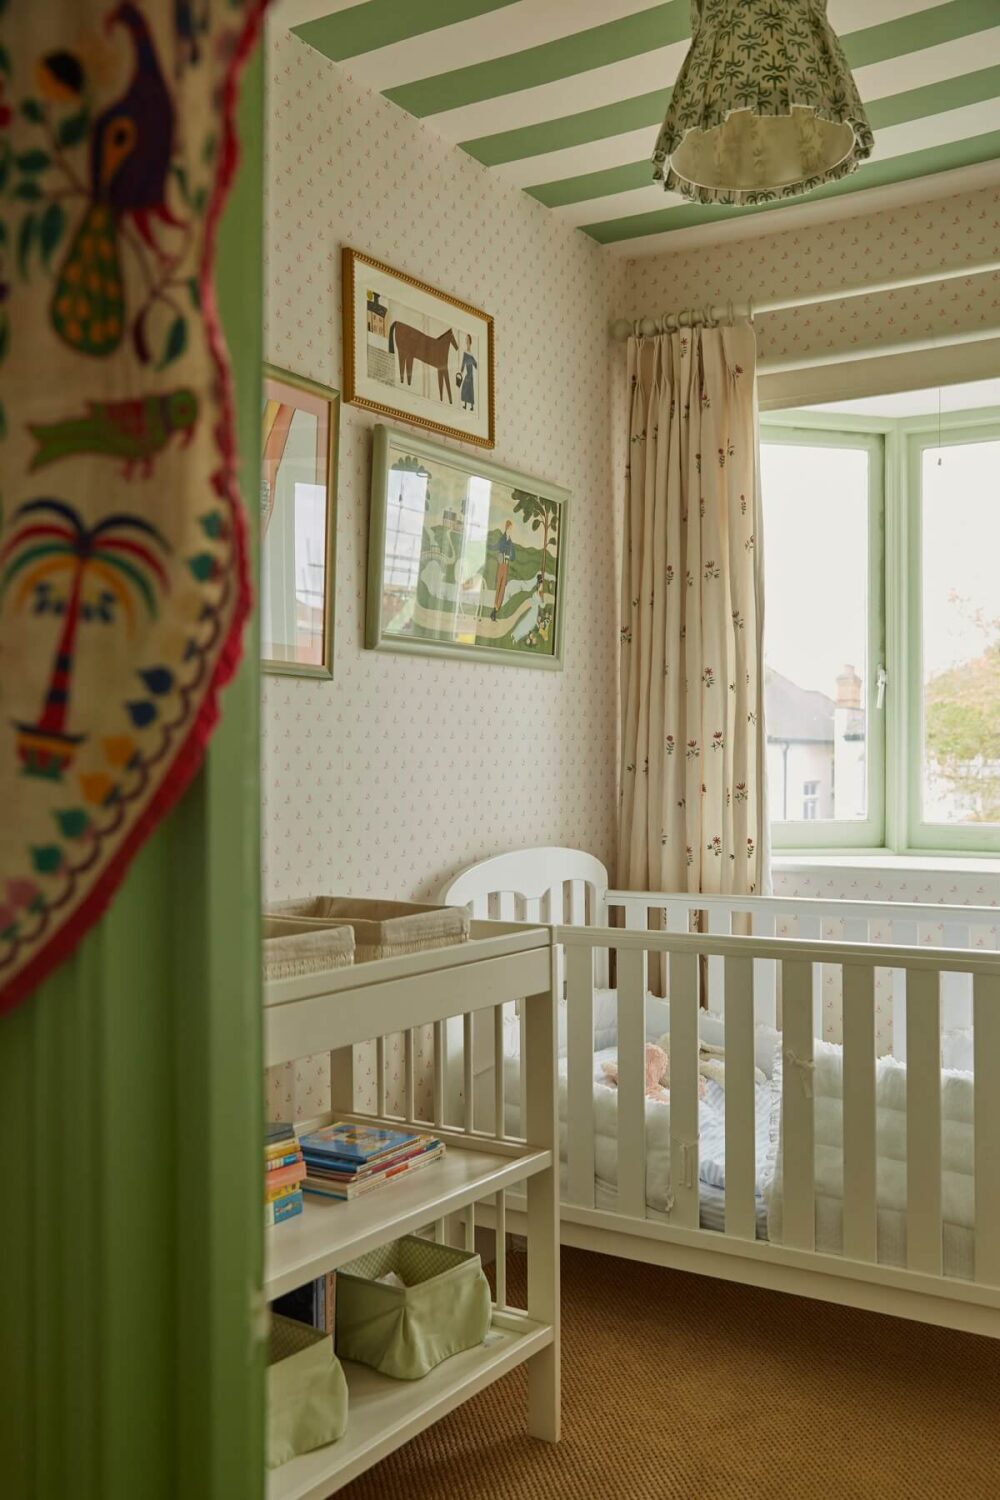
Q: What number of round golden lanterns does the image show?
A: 0